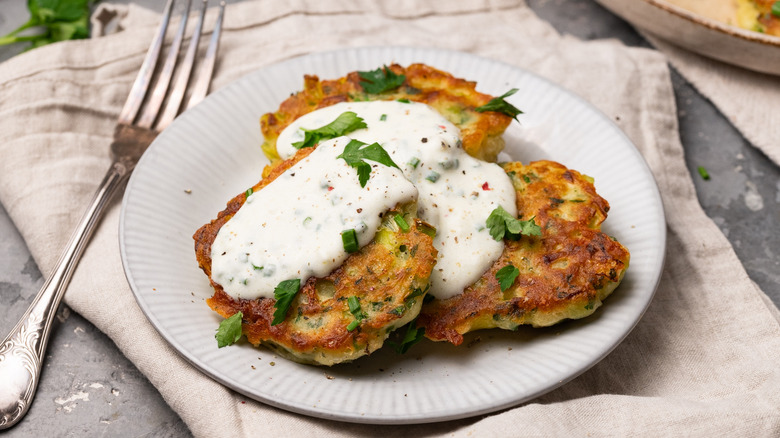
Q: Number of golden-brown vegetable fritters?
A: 3